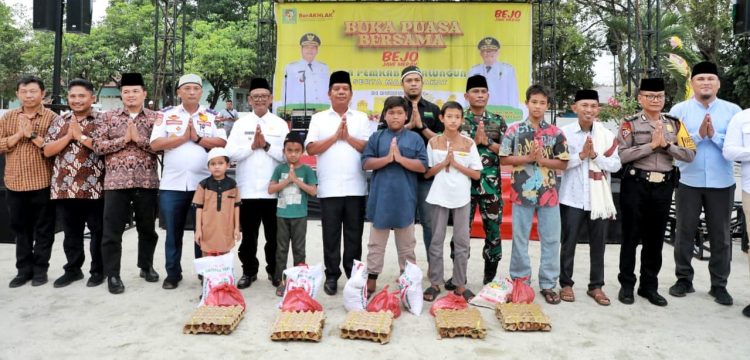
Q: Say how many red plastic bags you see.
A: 5